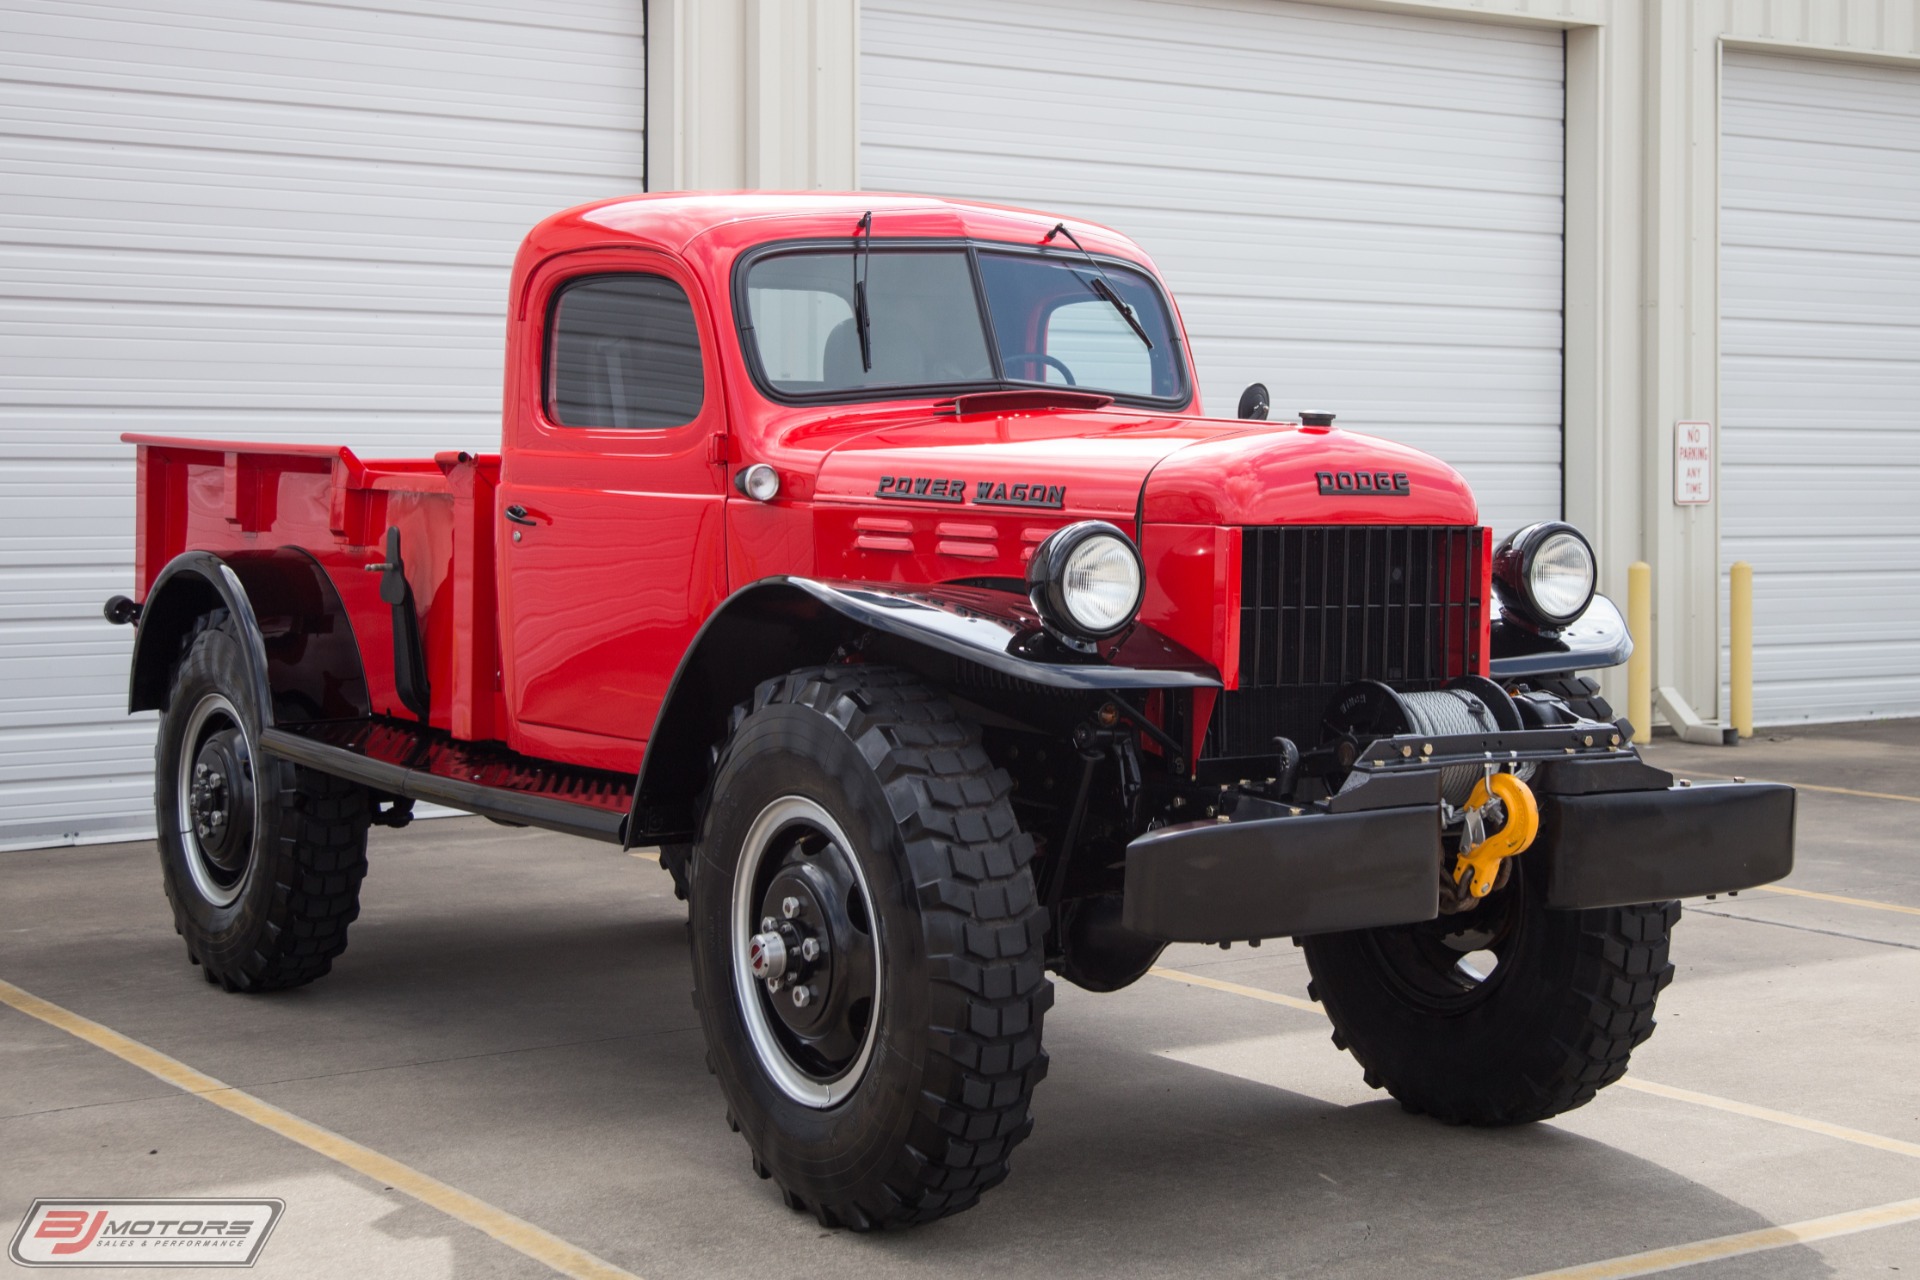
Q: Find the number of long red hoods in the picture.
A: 1